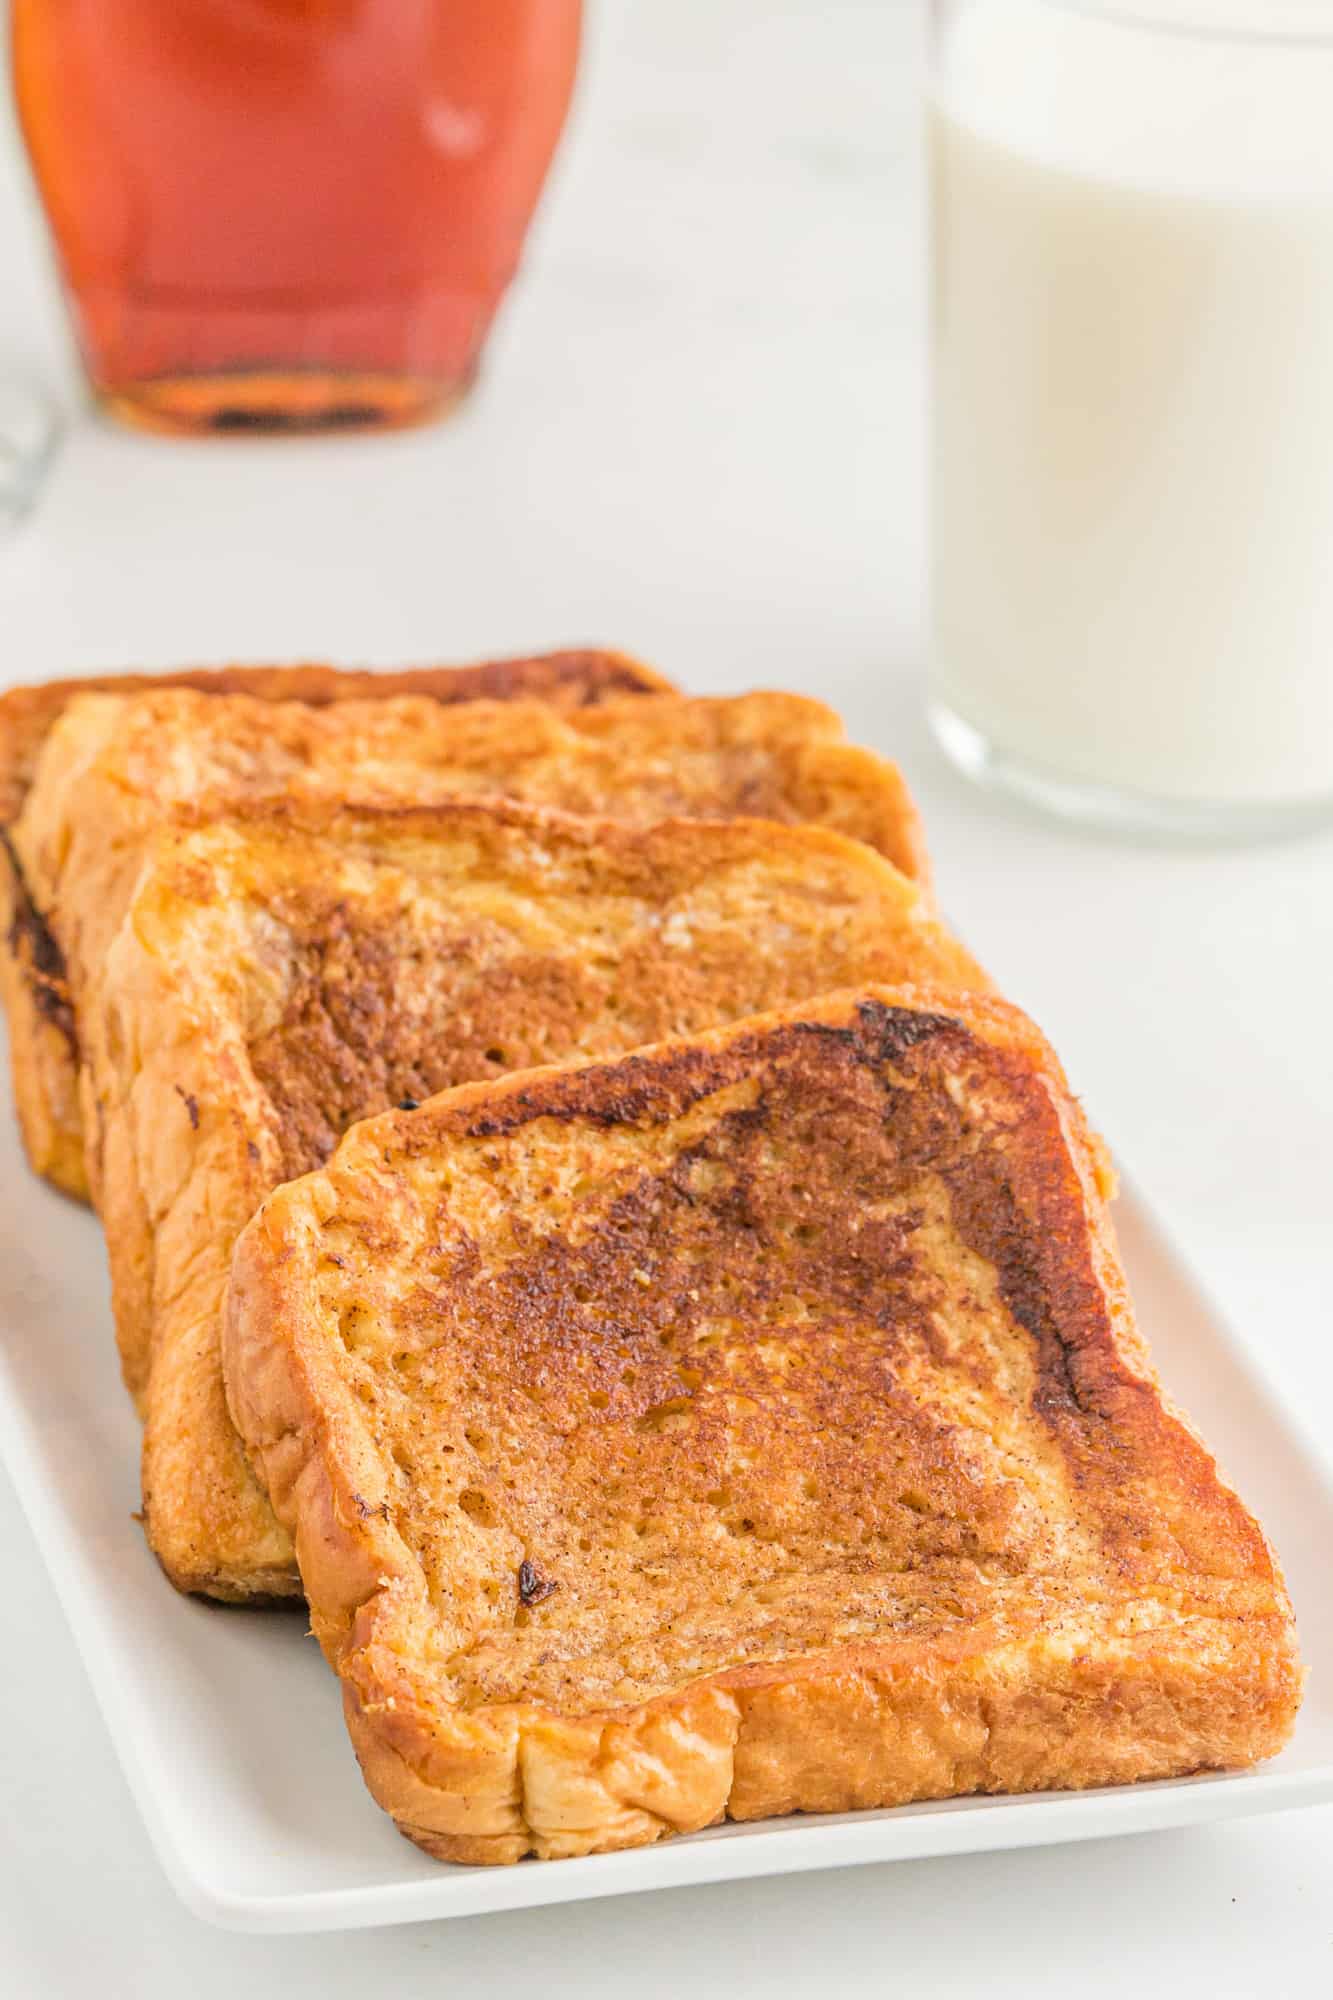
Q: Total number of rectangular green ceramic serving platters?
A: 0